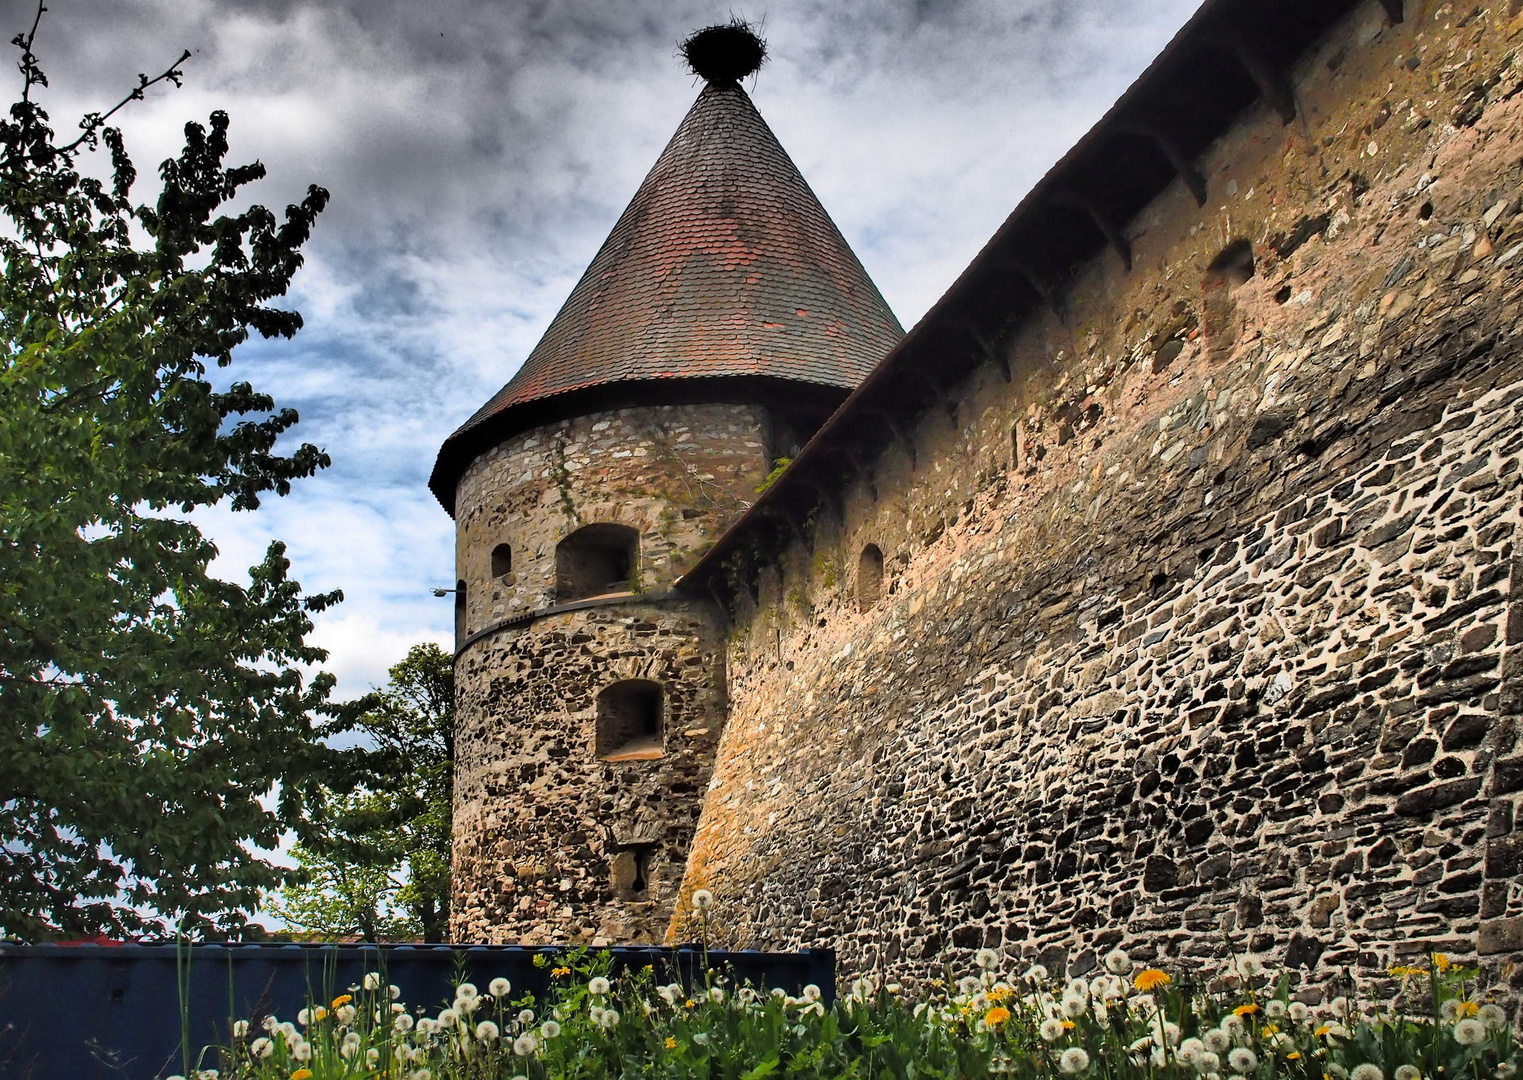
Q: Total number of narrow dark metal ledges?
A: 1